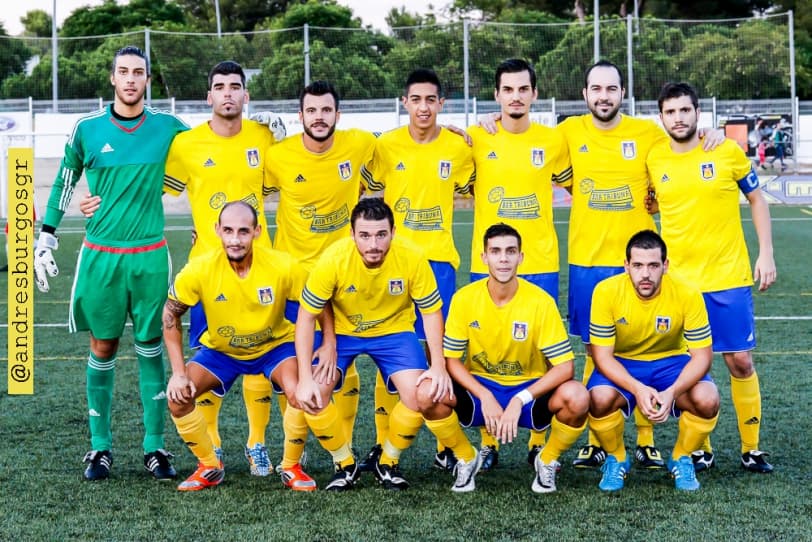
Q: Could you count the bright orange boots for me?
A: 2